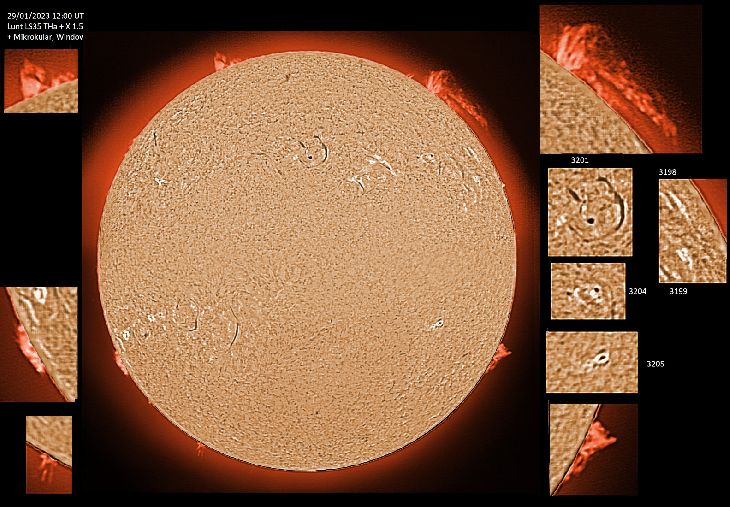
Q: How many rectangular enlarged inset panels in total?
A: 9